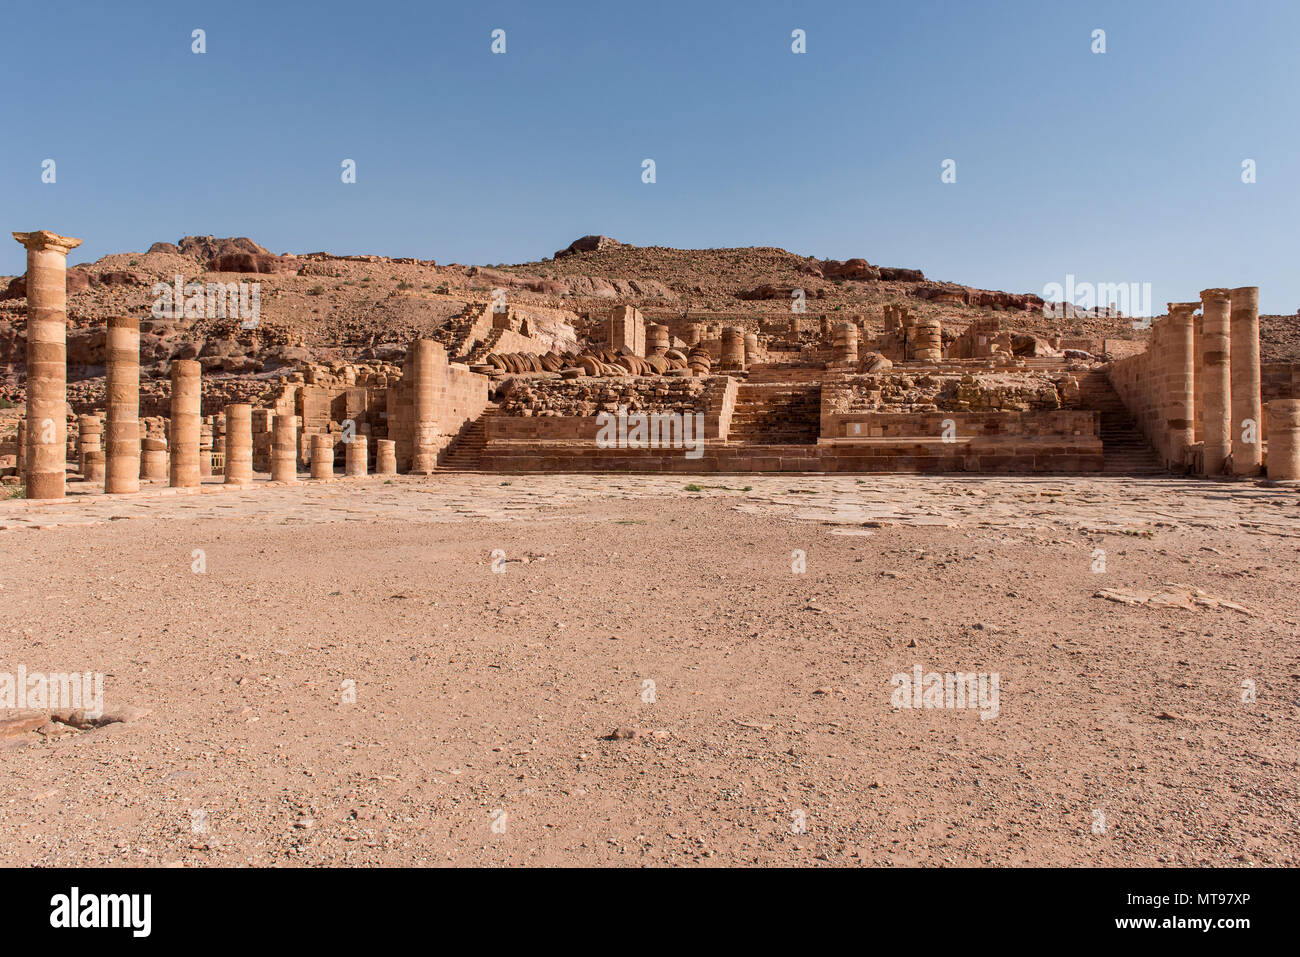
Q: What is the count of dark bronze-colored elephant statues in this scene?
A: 0